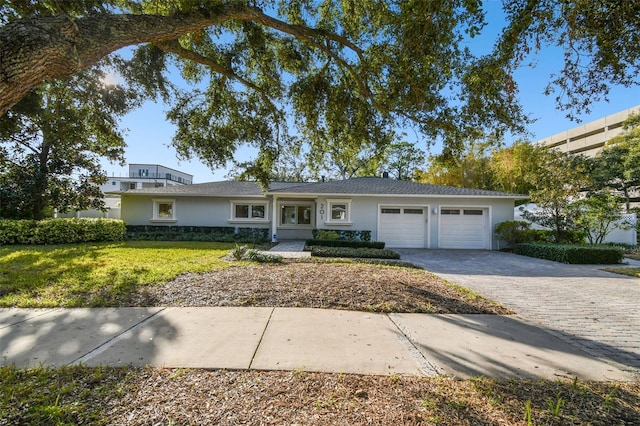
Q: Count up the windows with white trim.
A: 4